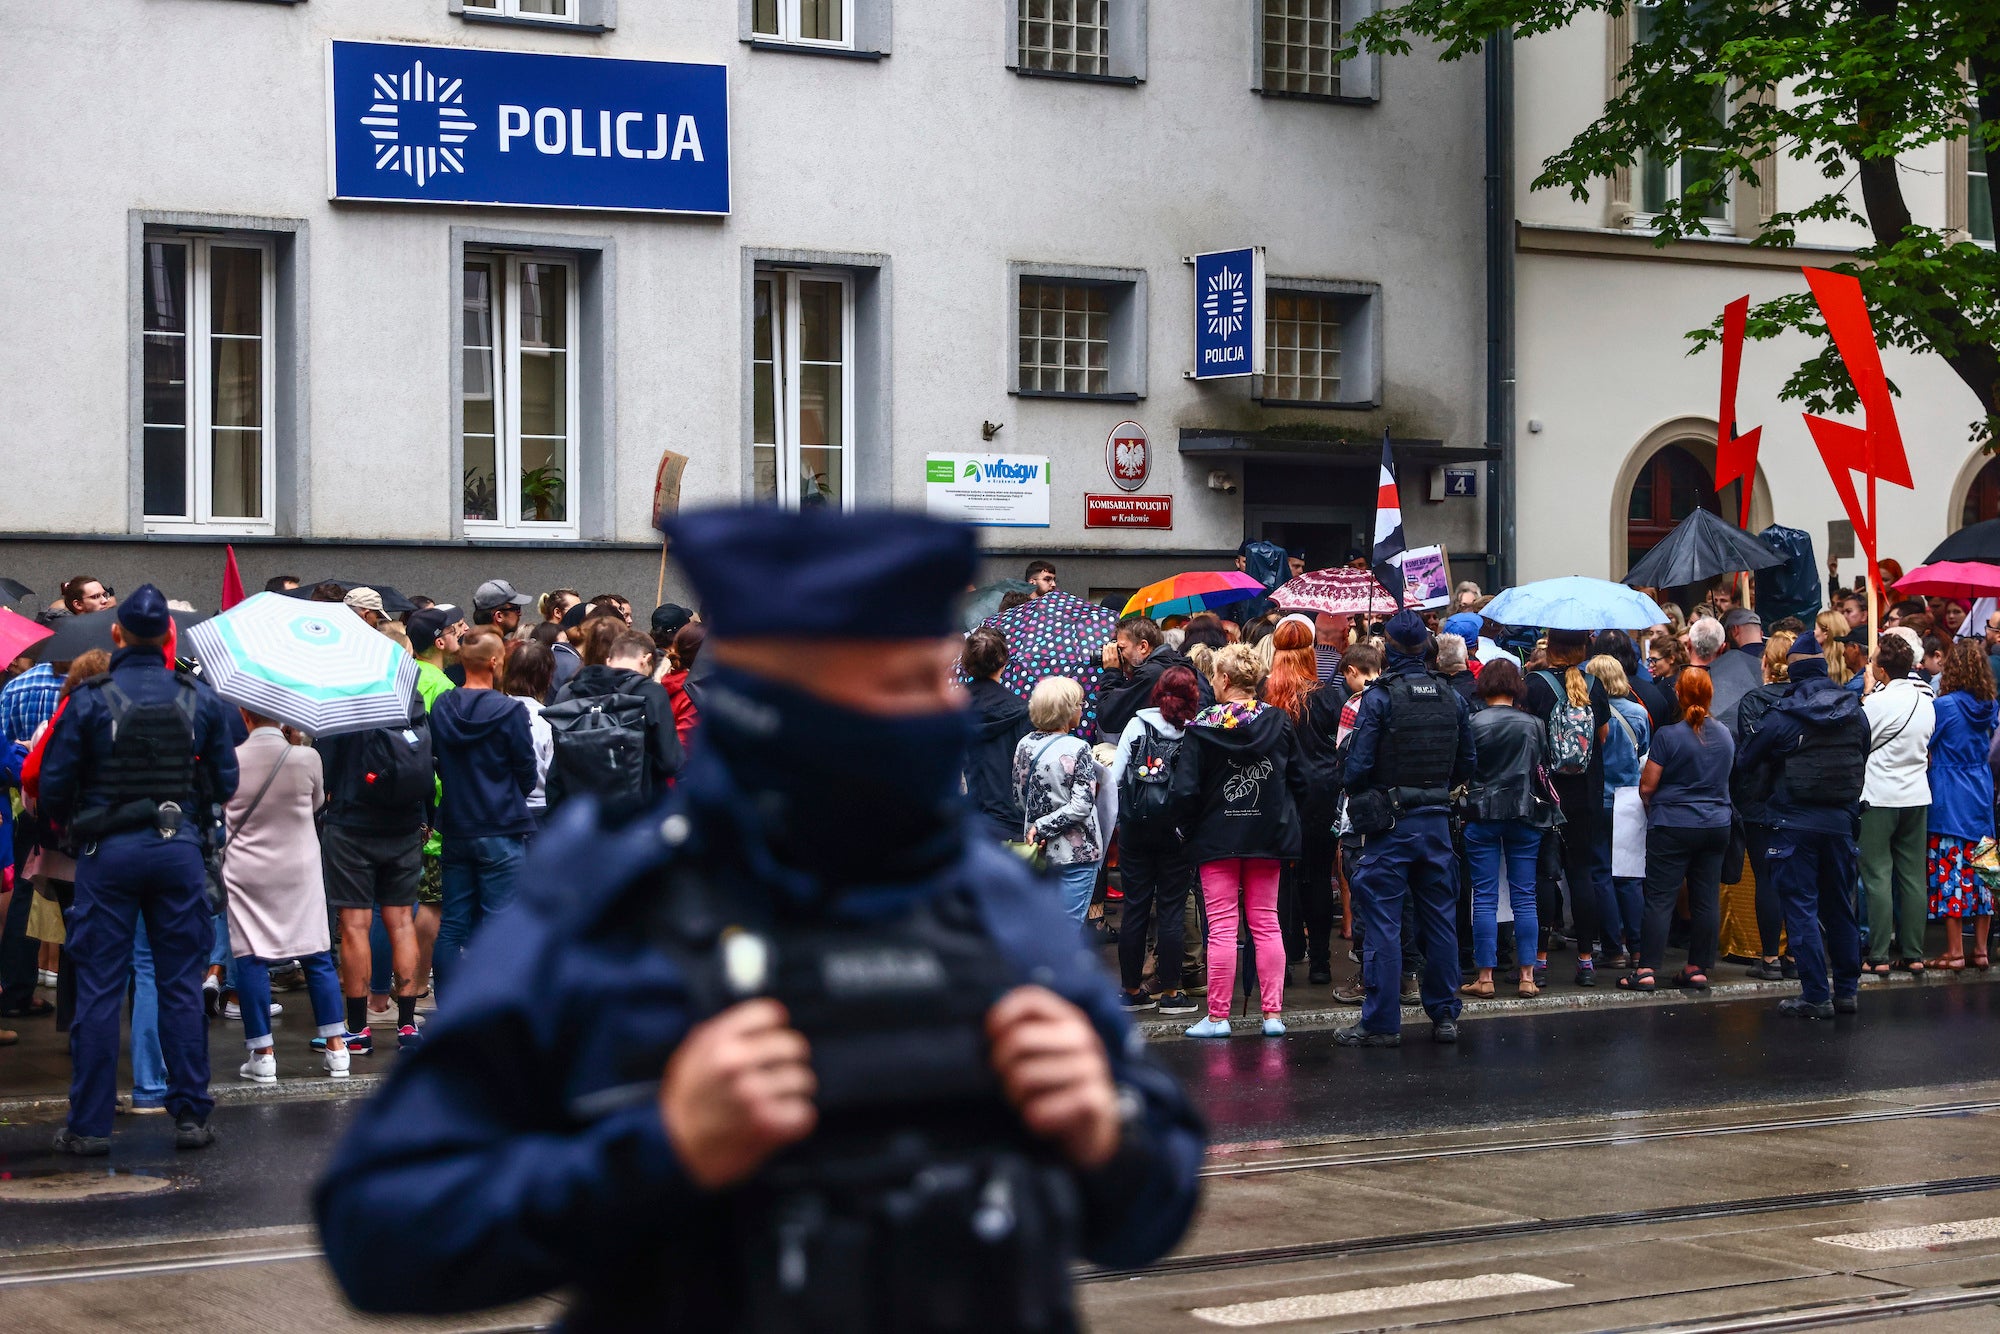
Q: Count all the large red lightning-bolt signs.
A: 2